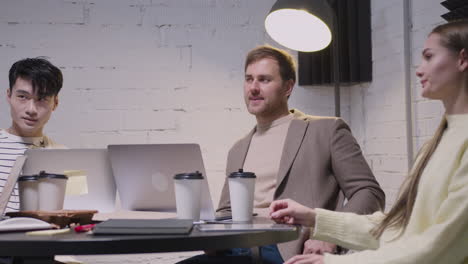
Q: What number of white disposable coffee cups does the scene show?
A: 4